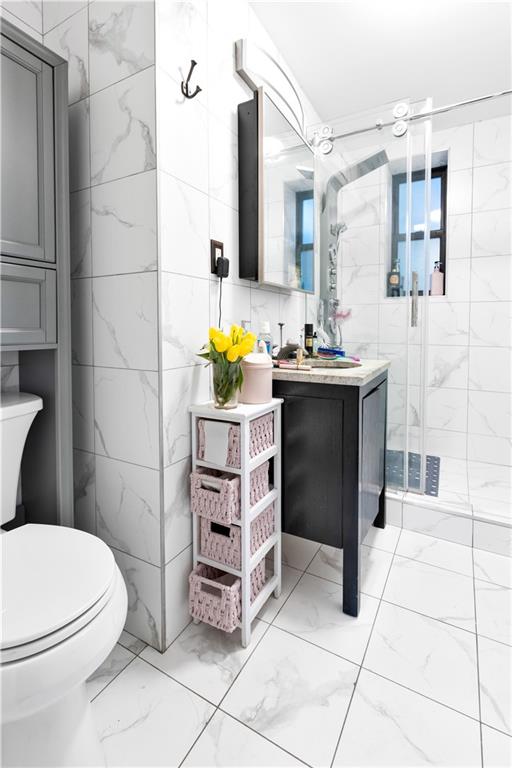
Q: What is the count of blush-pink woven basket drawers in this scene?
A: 4